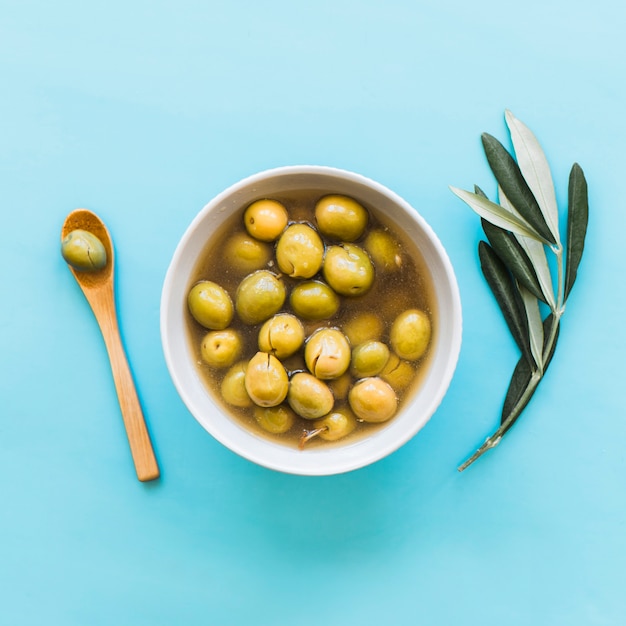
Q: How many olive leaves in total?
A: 9